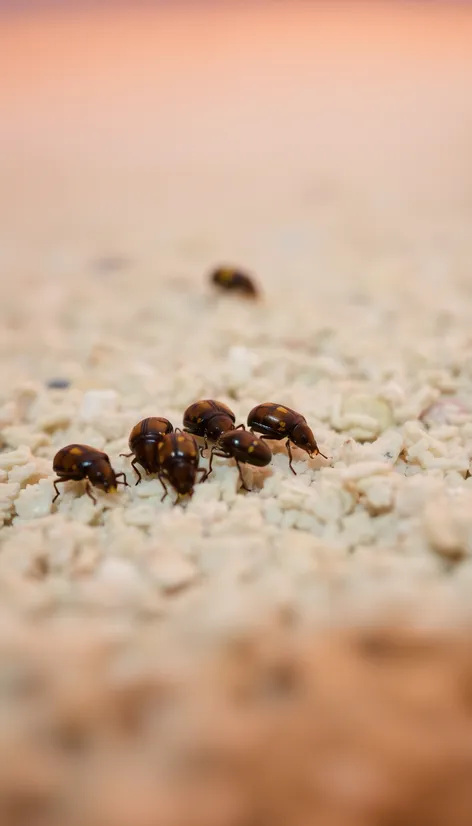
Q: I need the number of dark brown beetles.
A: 7